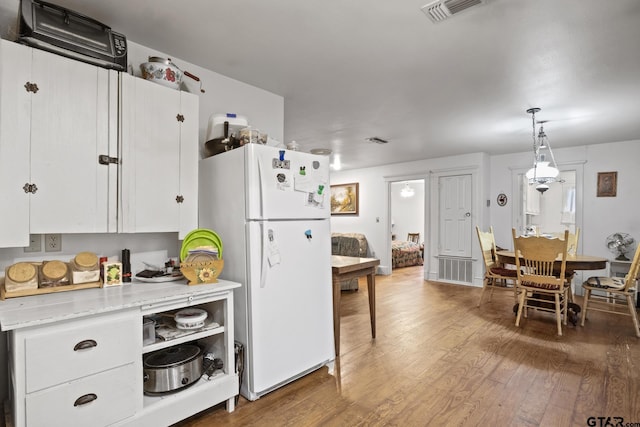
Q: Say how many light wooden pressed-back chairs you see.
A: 4